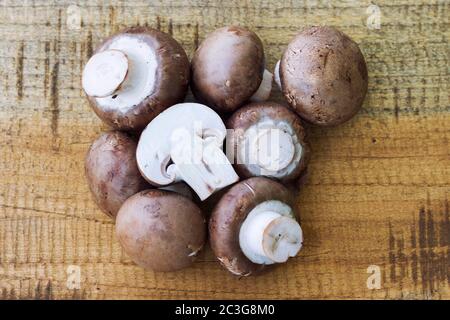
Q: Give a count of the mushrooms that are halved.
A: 1